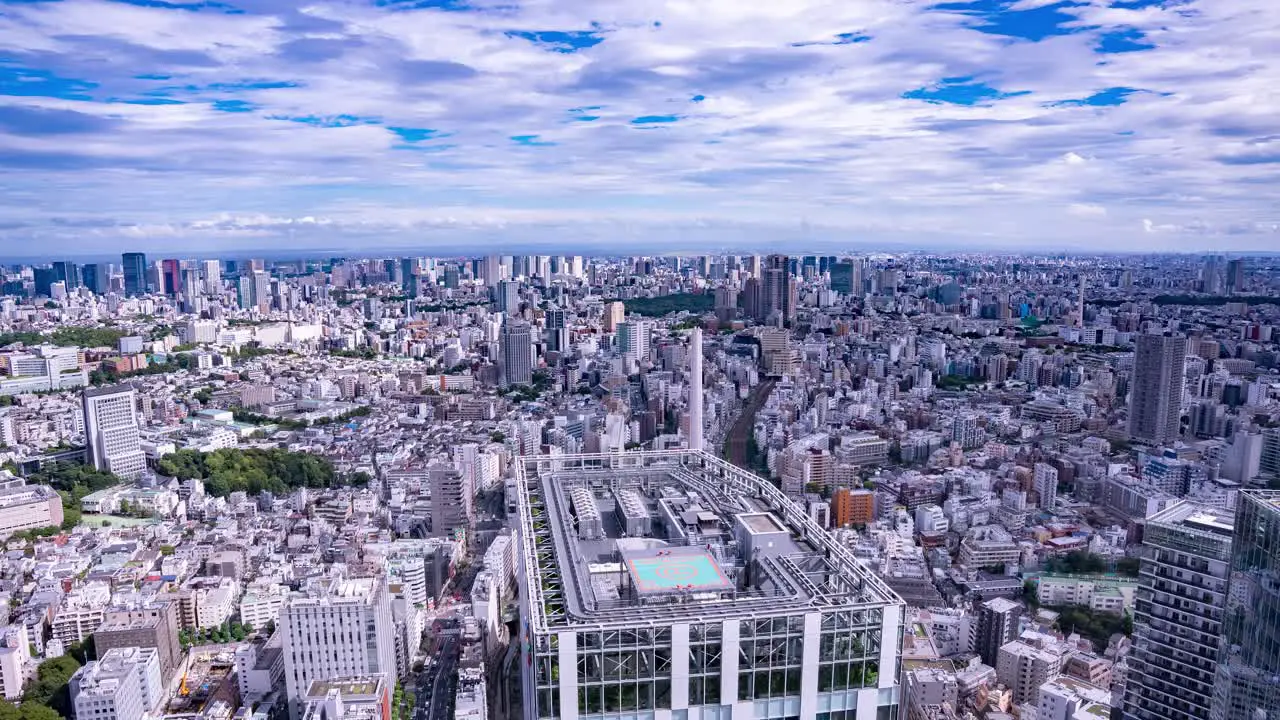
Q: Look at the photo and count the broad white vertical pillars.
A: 5